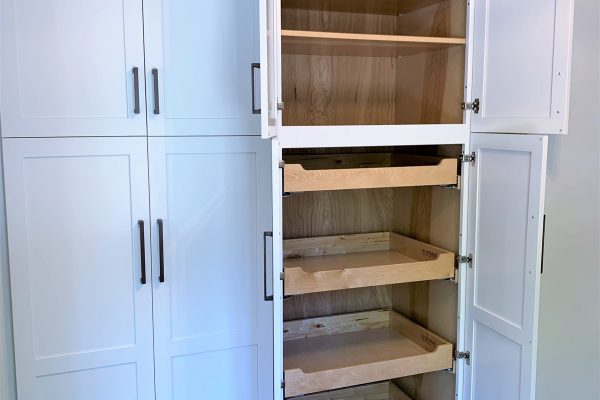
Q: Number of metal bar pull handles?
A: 7